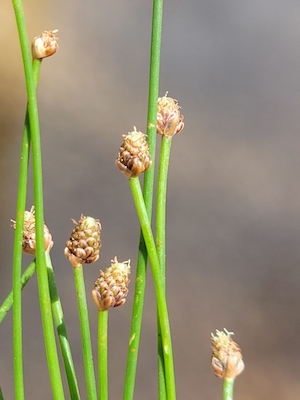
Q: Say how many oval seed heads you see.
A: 7